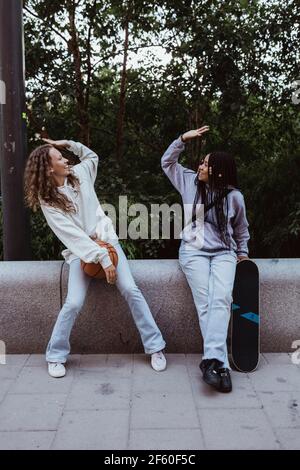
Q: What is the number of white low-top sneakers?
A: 2